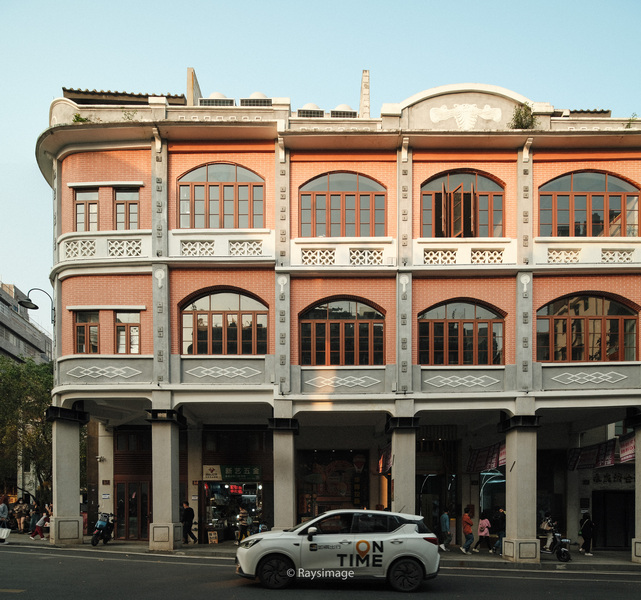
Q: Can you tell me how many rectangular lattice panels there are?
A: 10